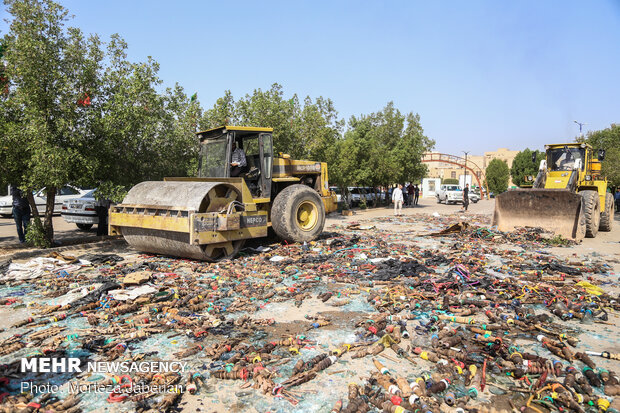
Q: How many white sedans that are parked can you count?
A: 2